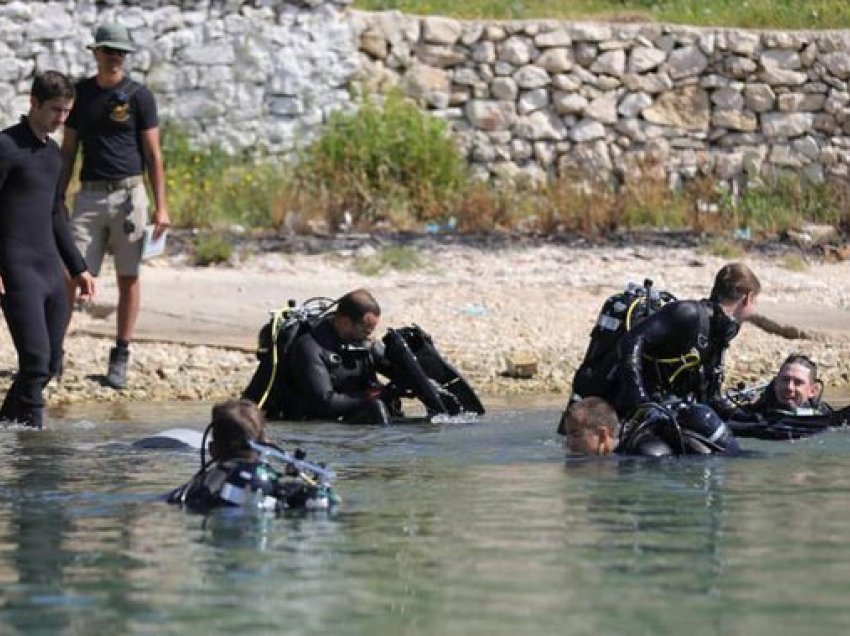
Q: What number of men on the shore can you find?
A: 2